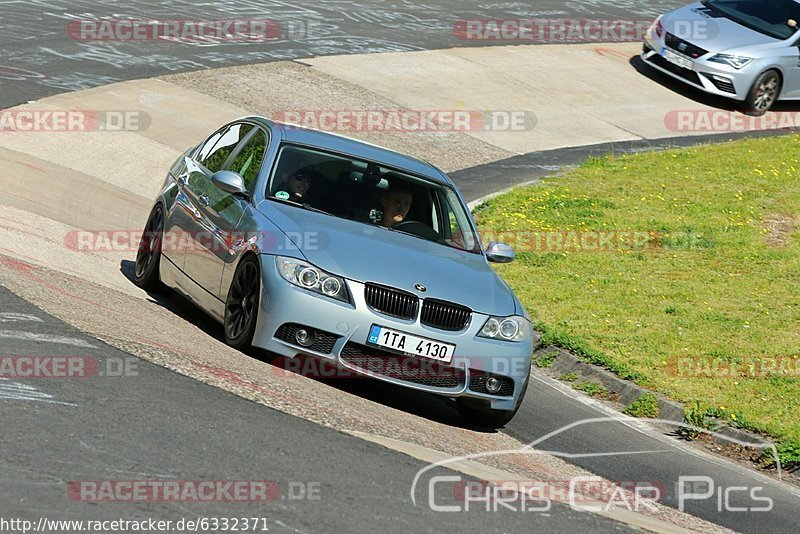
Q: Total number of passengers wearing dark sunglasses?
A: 1